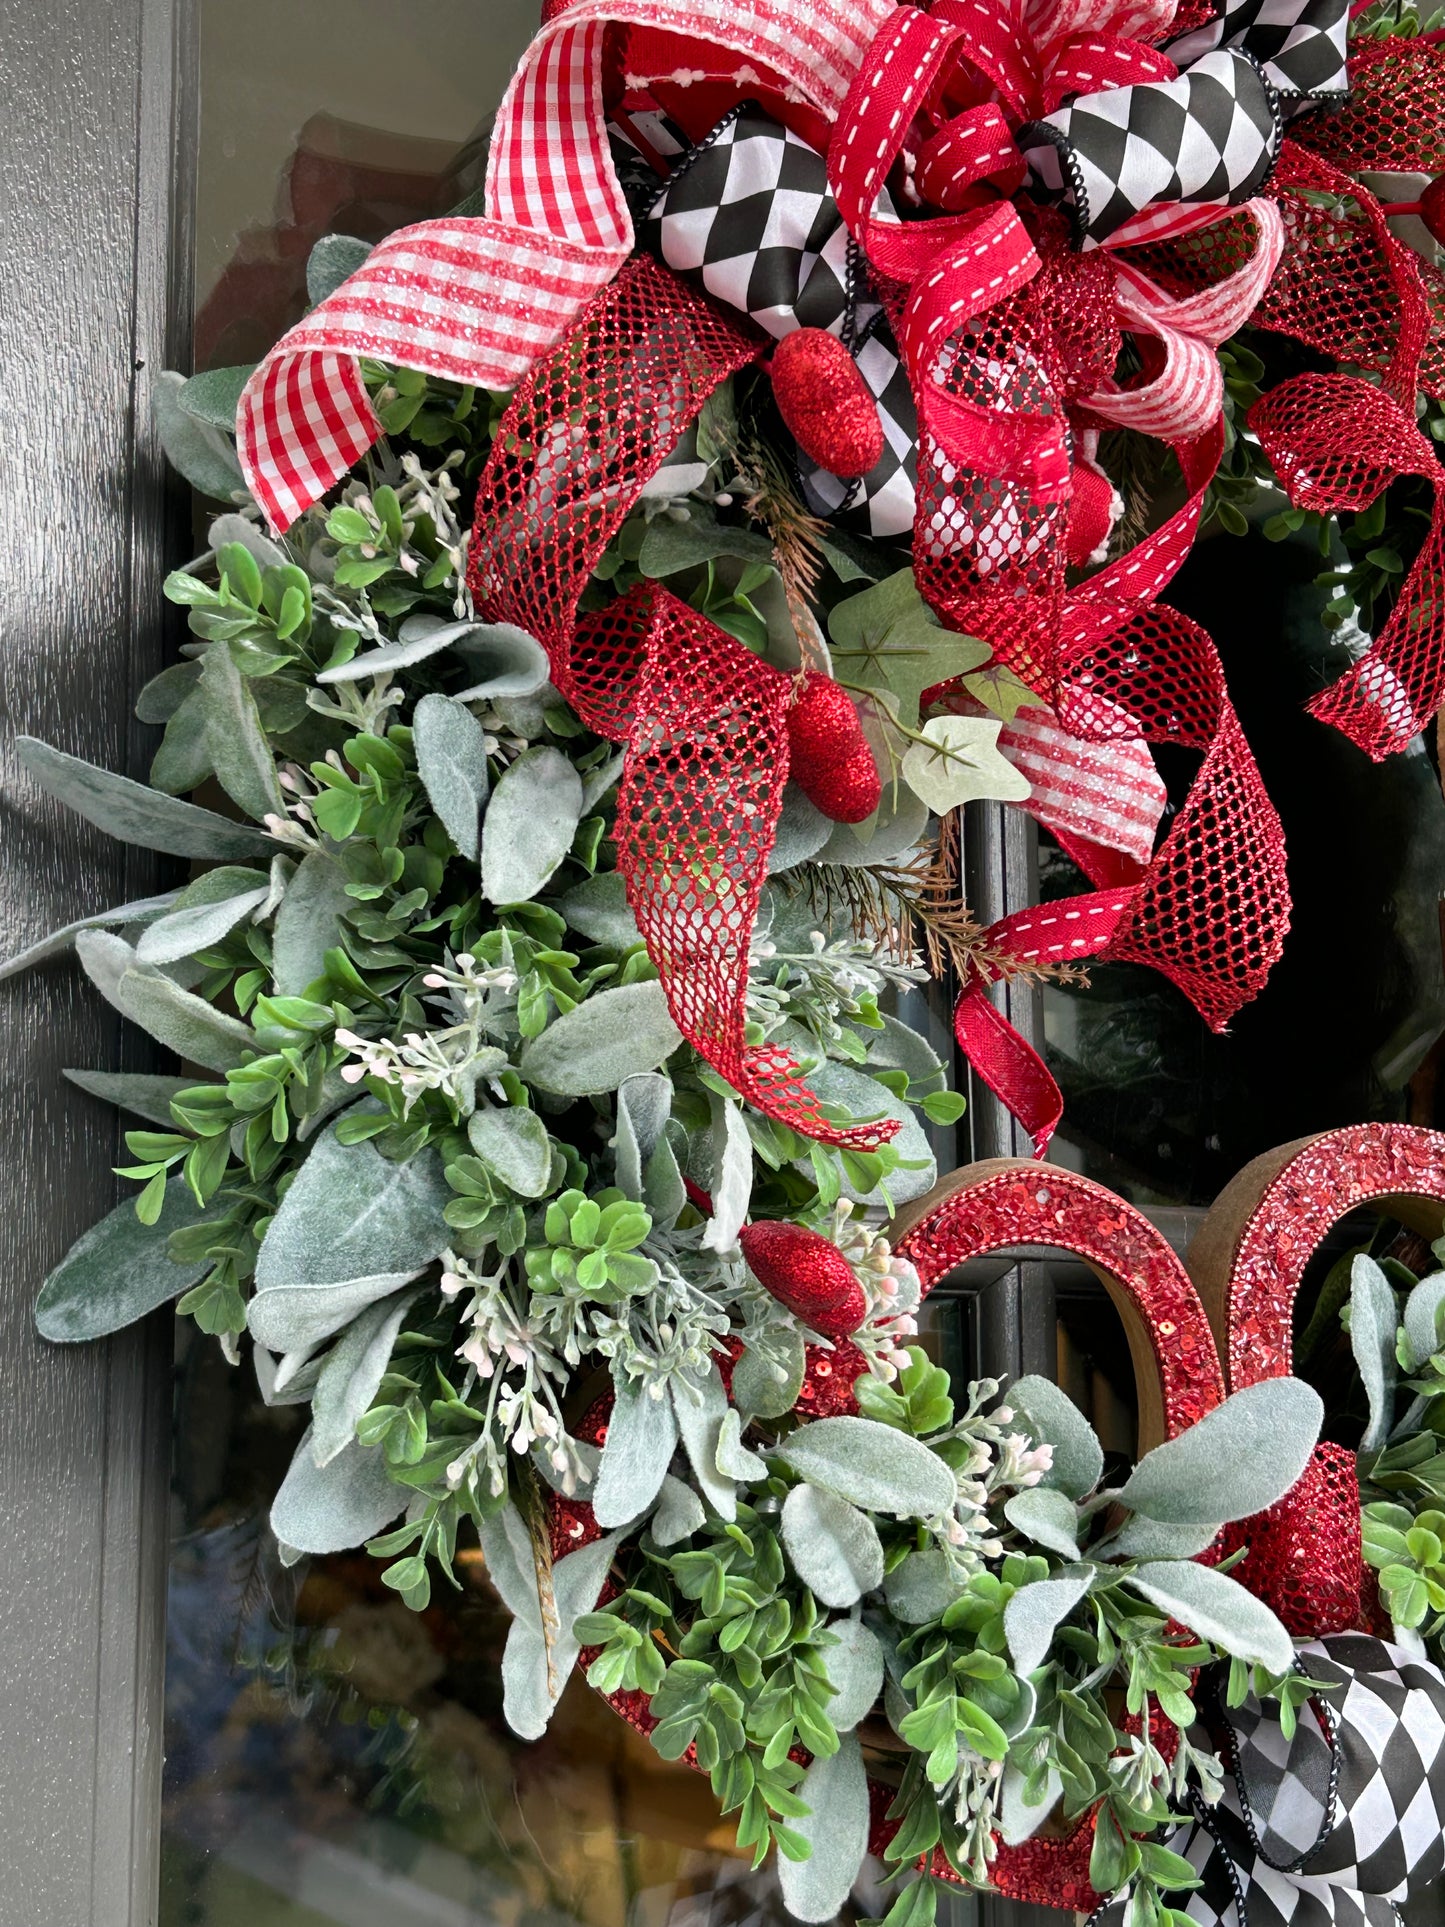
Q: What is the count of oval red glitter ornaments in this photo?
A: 3